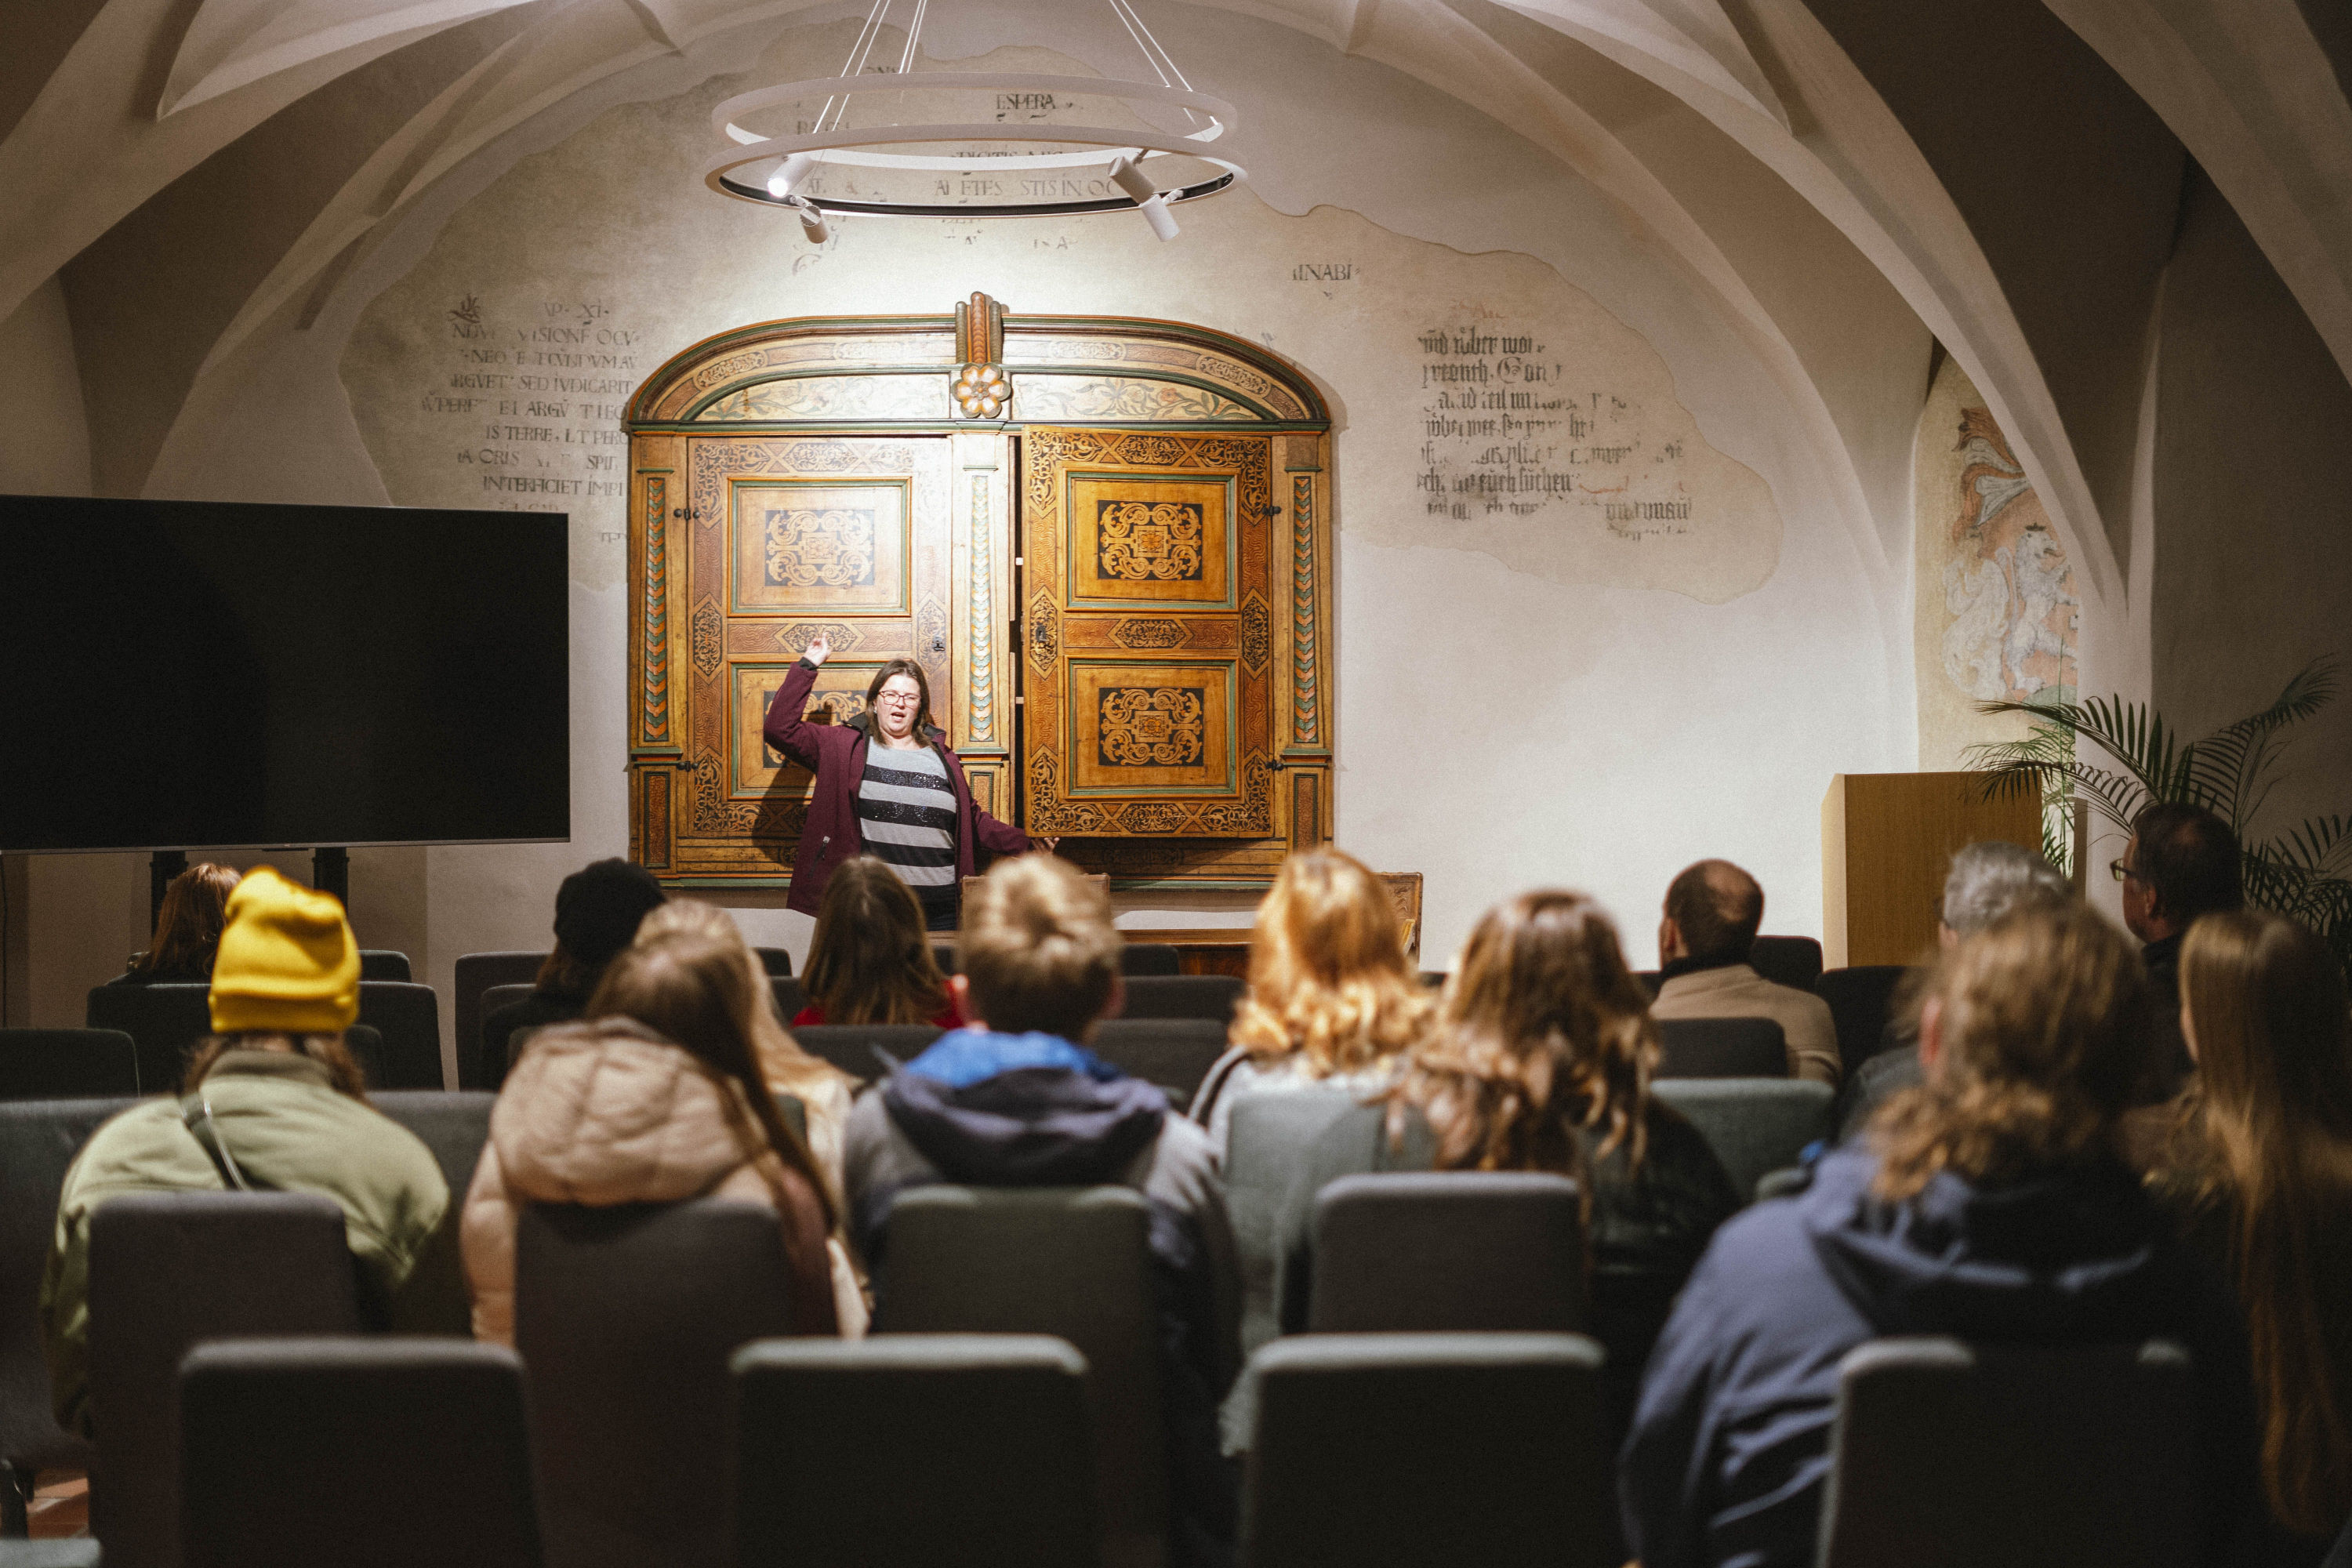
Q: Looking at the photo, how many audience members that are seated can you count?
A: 14